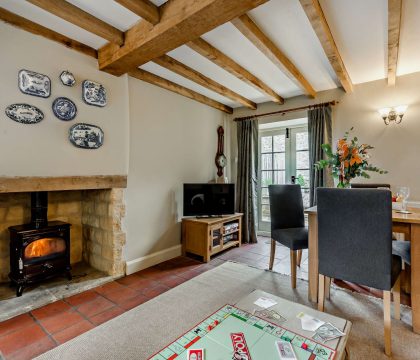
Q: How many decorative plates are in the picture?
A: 6